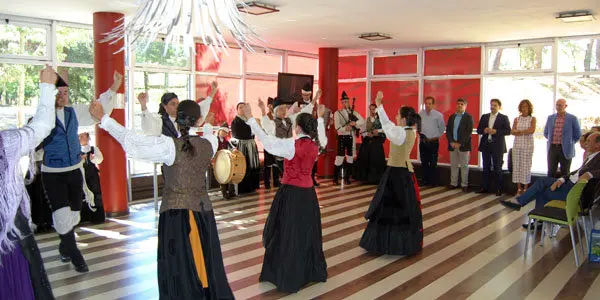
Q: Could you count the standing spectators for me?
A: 5